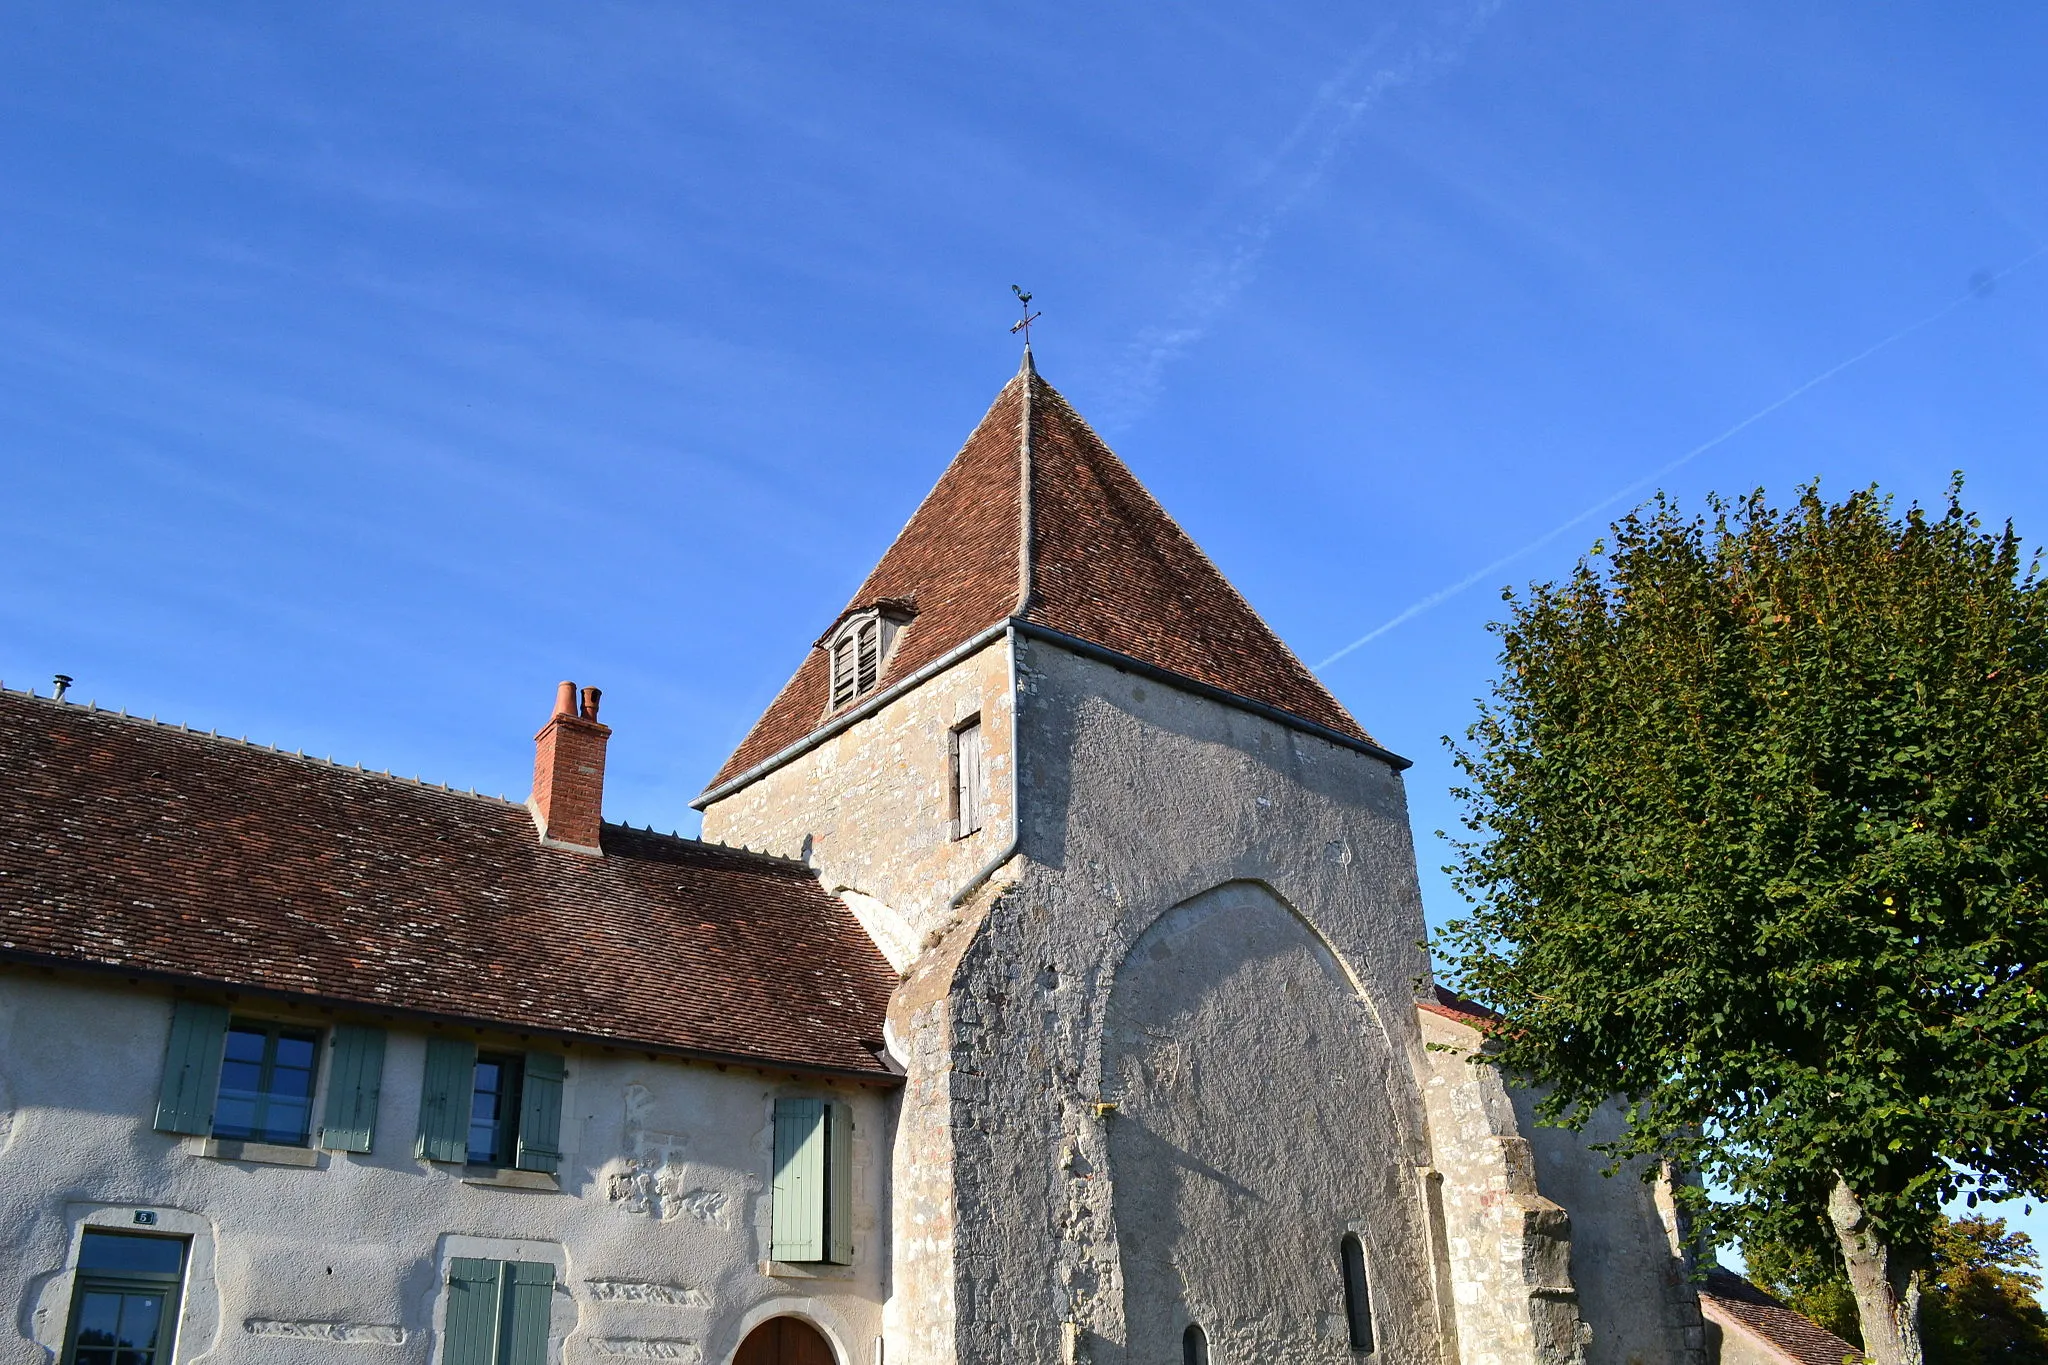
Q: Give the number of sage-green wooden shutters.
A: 8